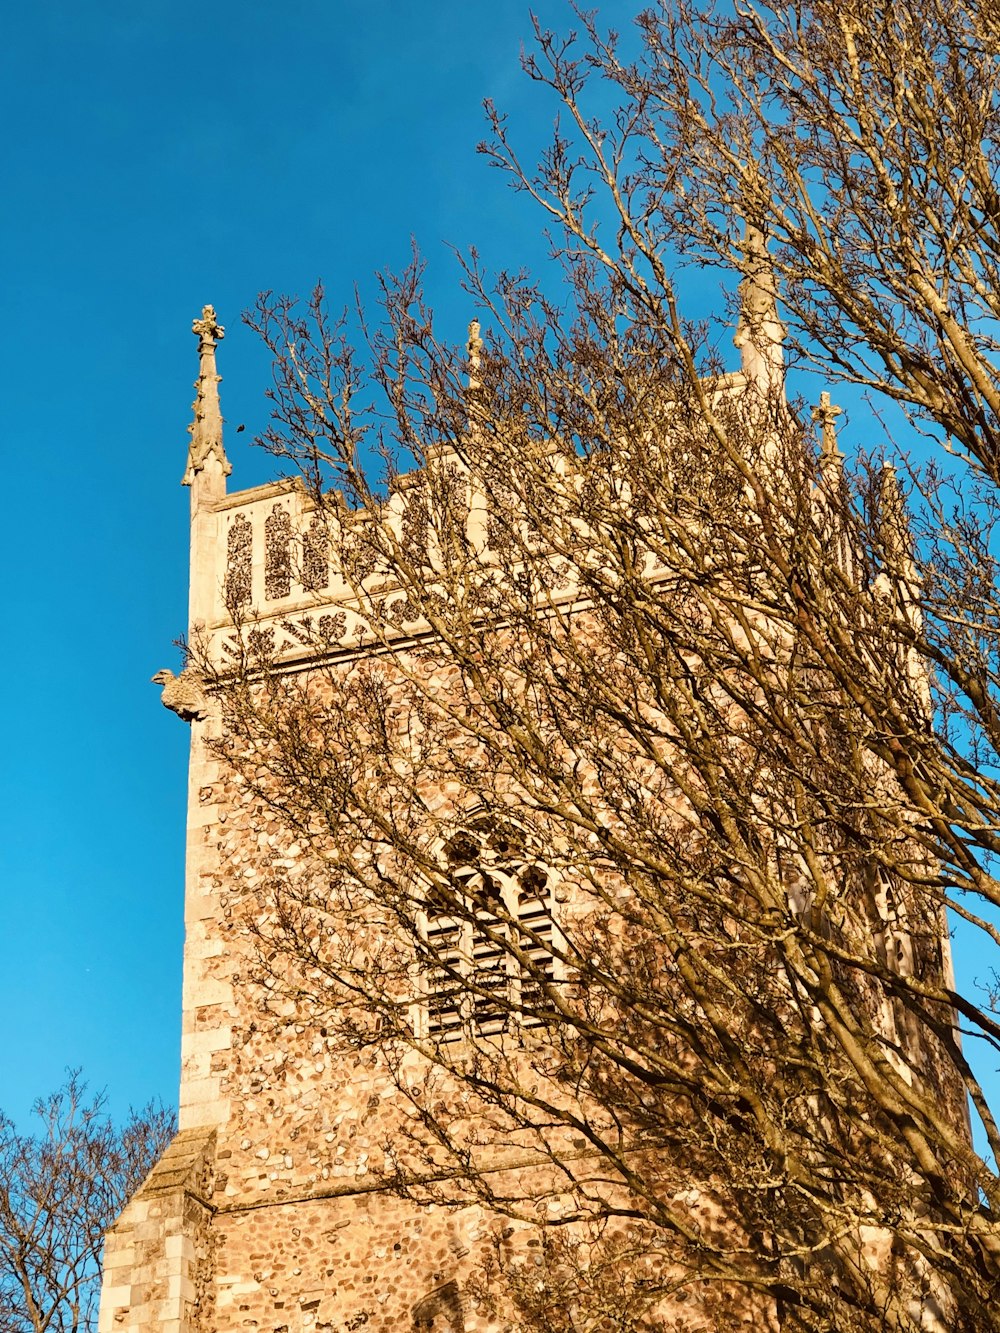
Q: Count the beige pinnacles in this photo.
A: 5